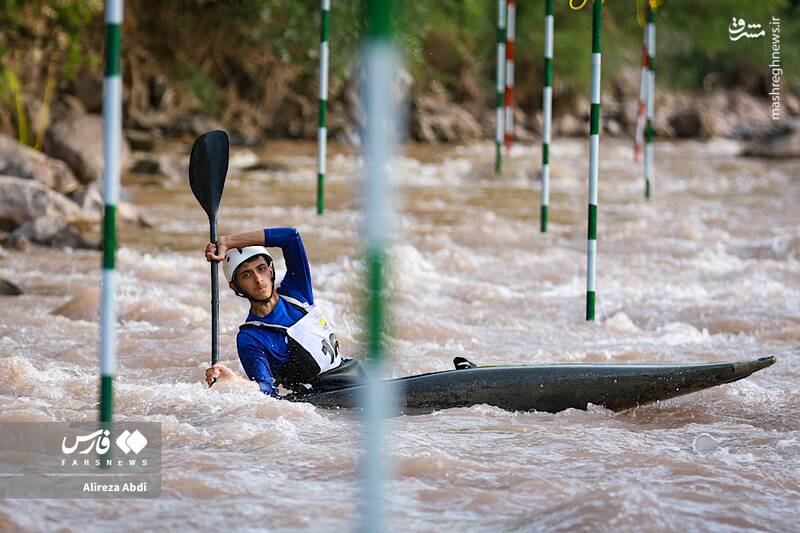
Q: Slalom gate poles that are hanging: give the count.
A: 9